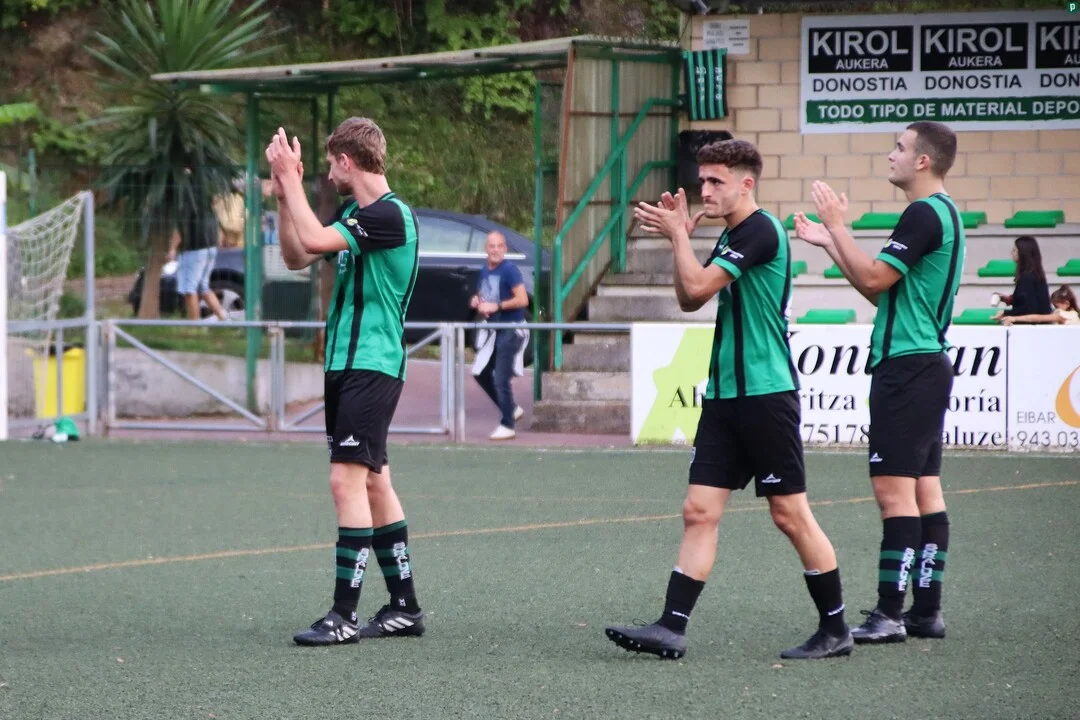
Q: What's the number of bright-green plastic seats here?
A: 10